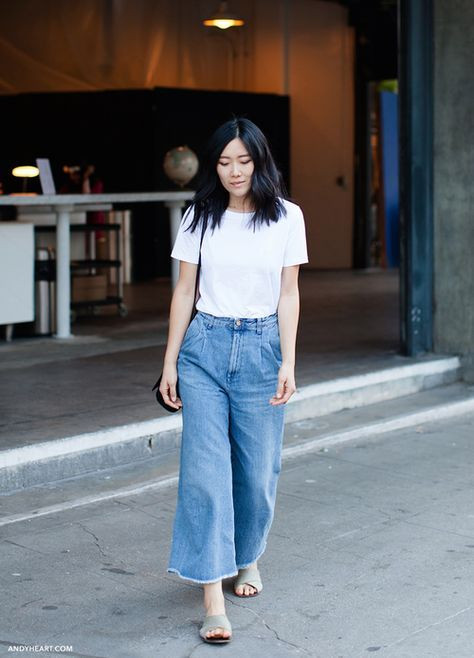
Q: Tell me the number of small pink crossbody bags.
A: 0